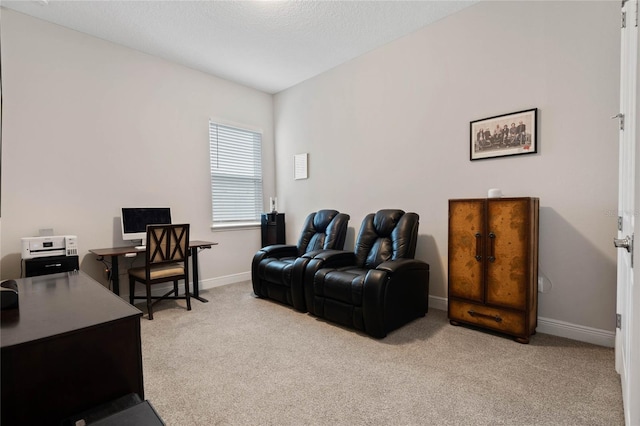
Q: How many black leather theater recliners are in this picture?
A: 2